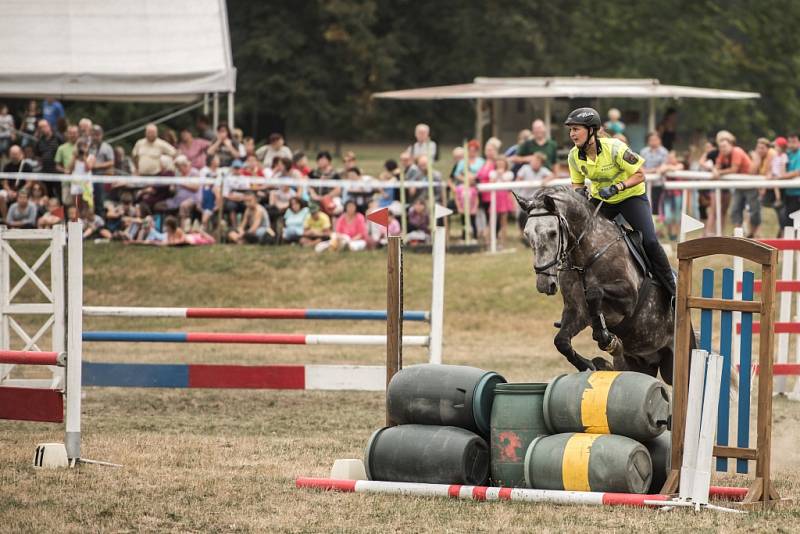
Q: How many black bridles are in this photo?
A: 1